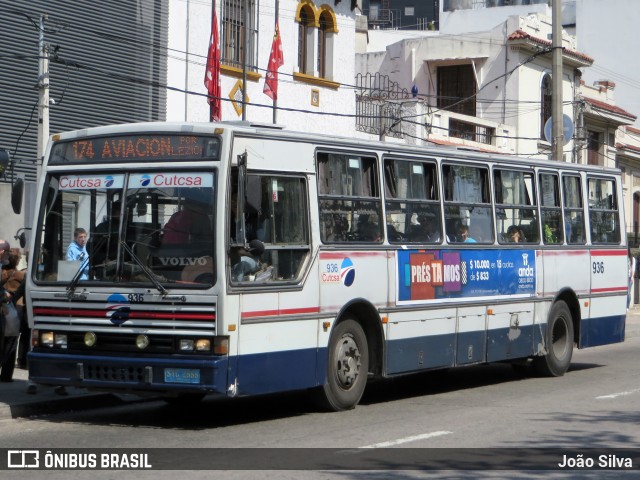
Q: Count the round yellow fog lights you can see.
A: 2